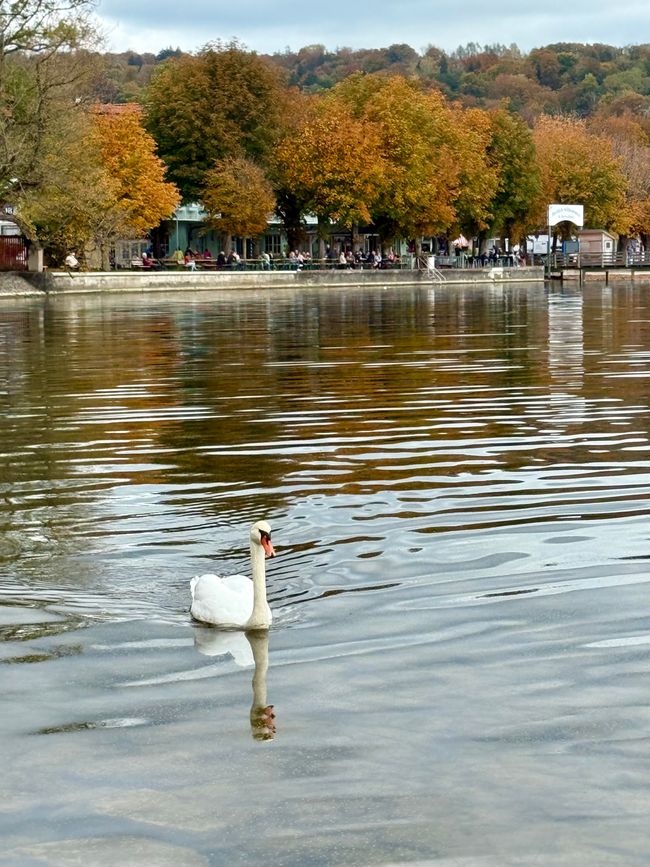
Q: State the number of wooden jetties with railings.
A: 1